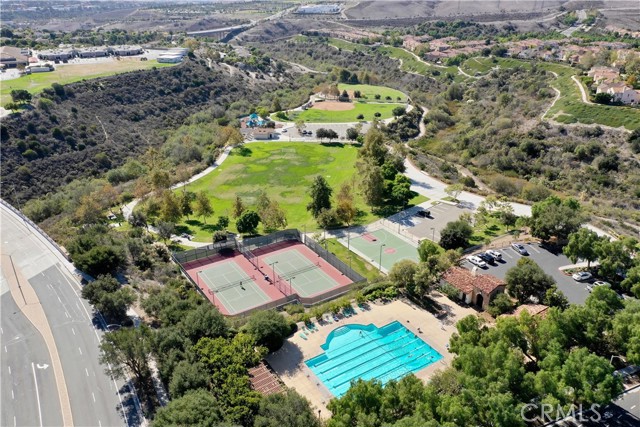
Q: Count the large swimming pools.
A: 1